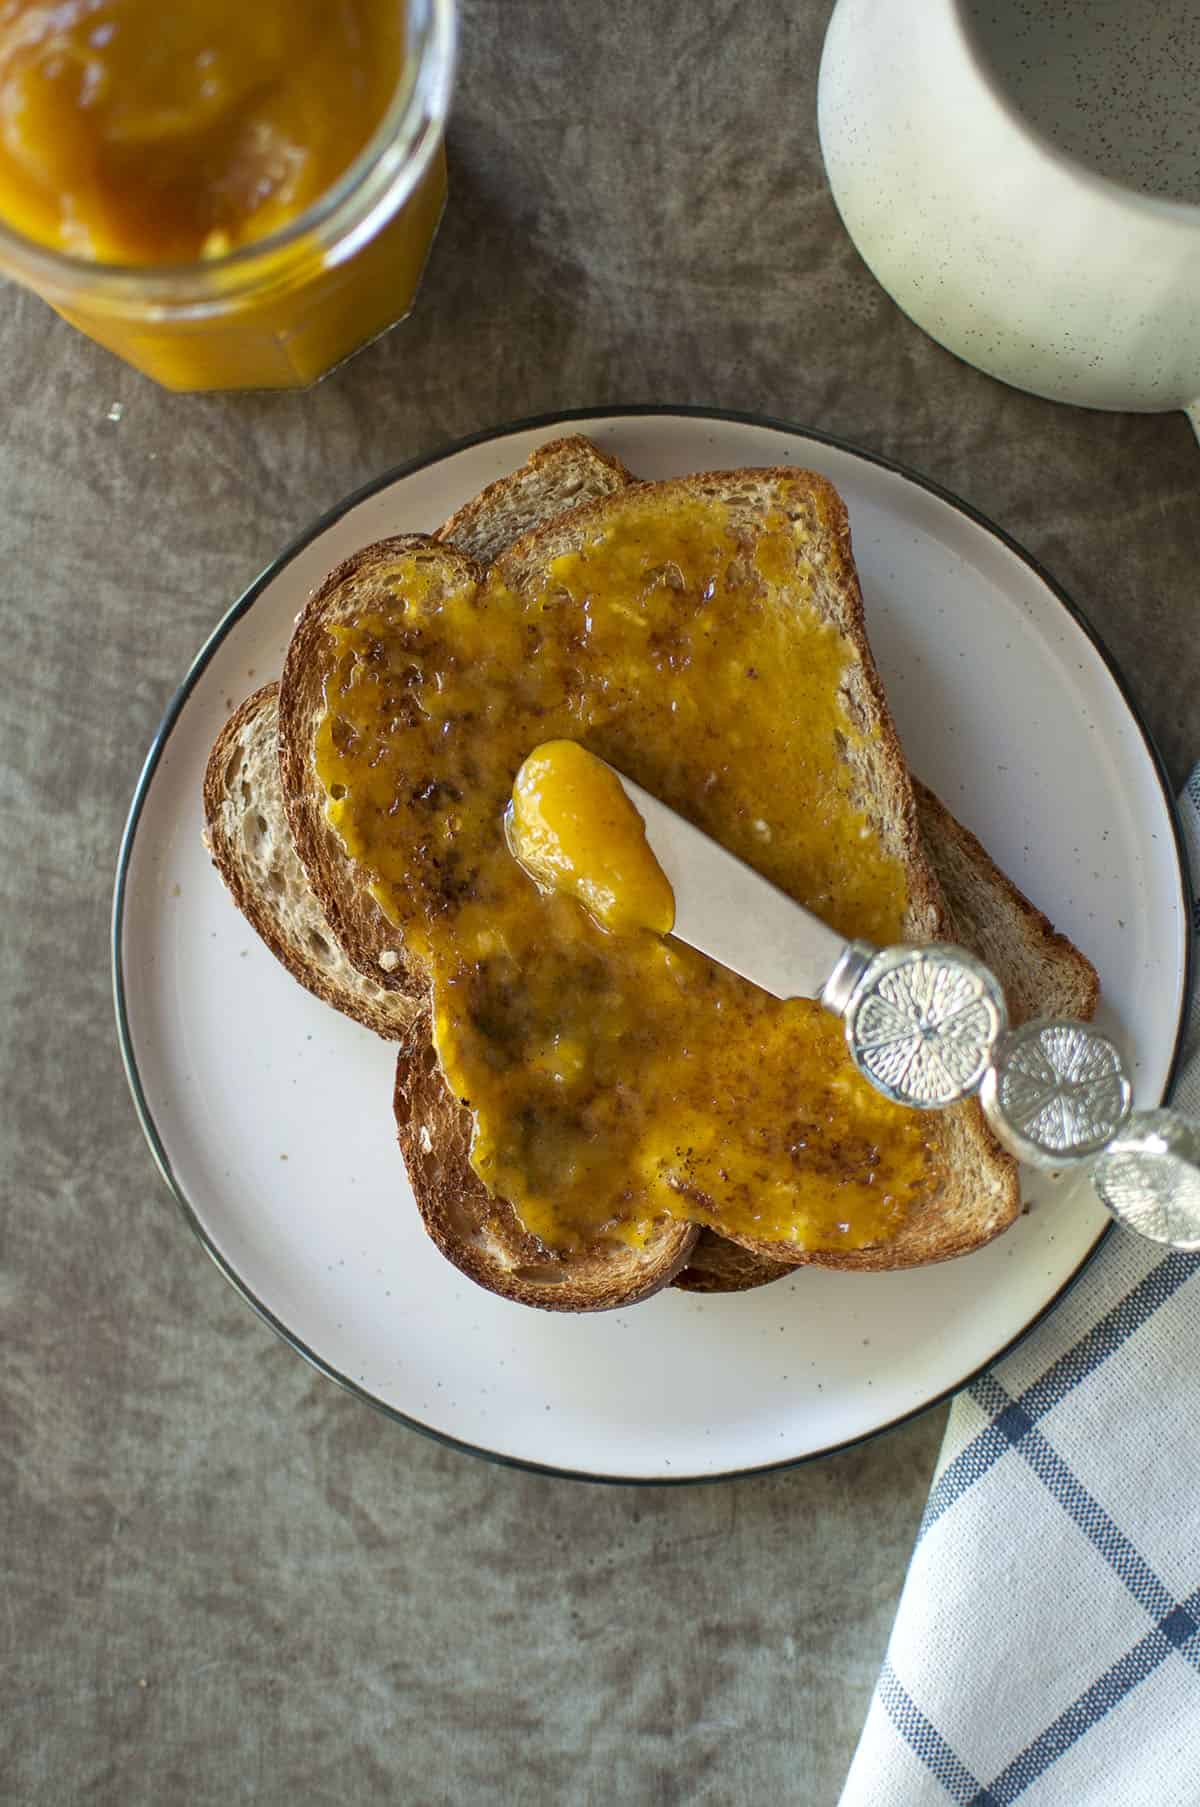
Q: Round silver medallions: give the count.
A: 3